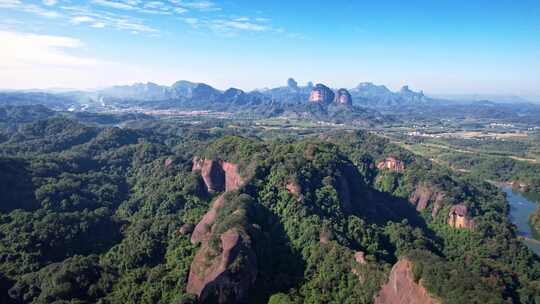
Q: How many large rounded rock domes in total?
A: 2